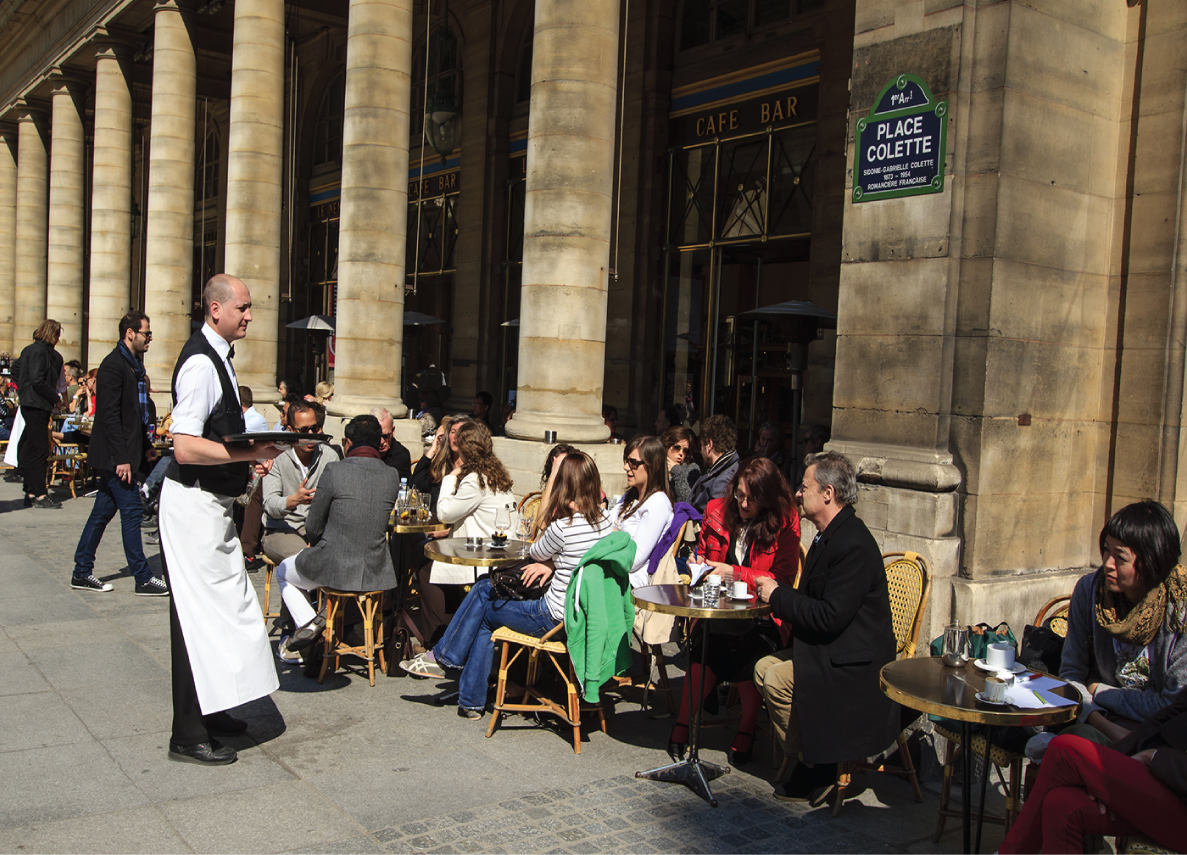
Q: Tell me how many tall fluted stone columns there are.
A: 8